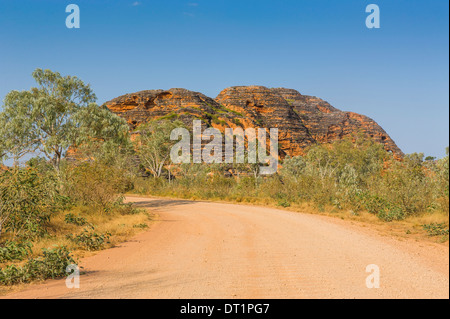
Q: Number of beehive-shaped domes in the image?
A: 2